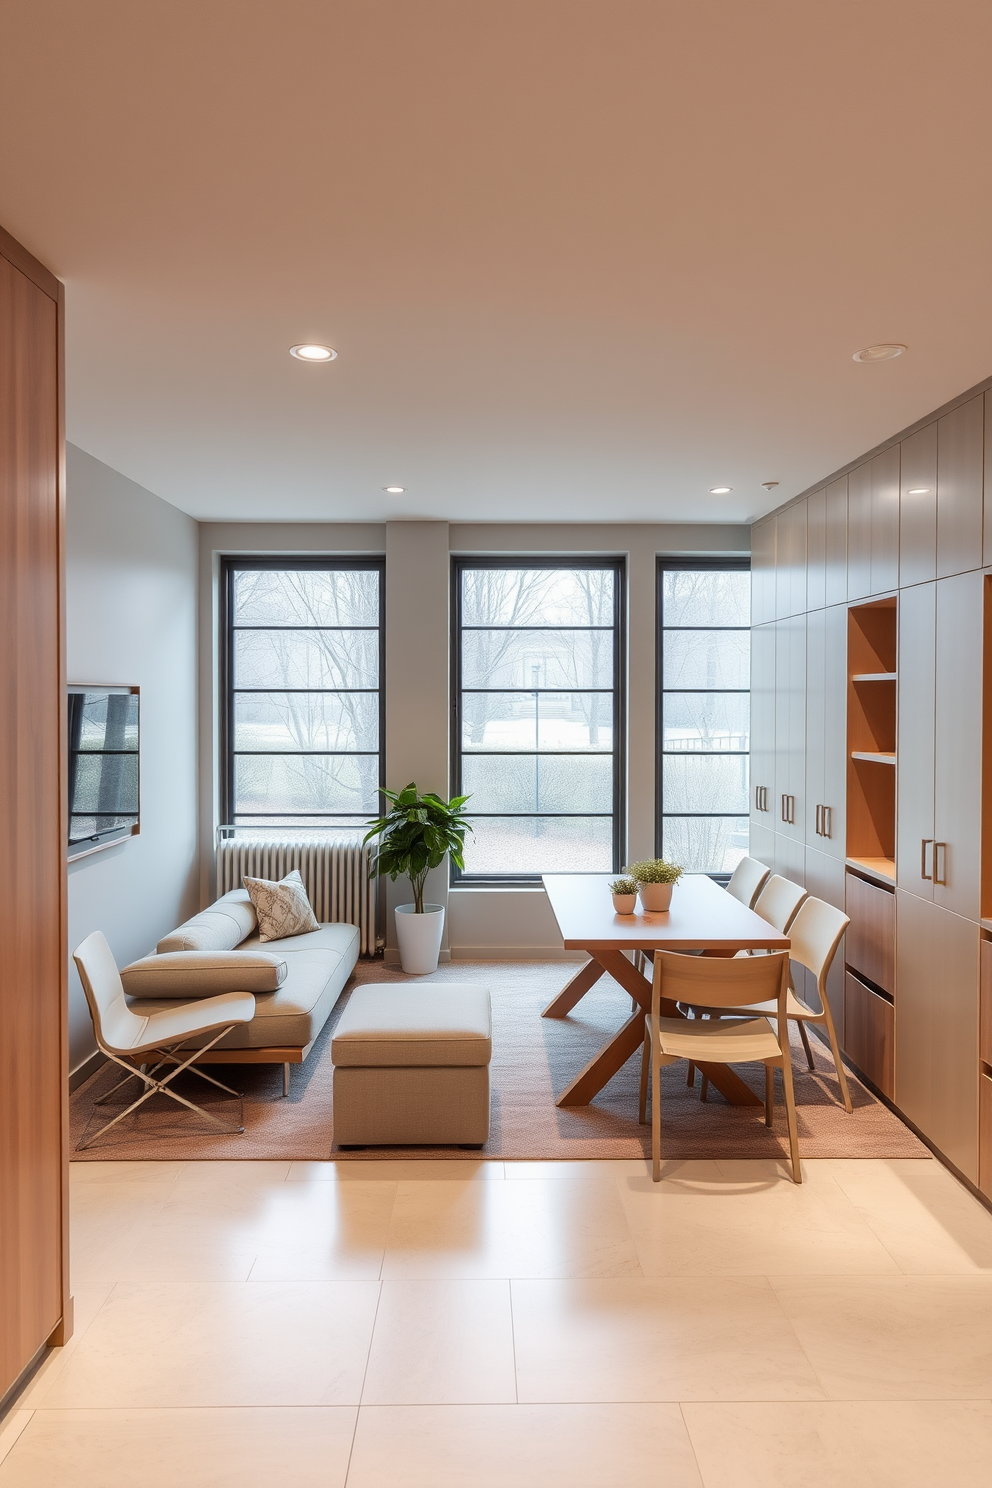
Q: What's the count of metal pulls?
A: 8